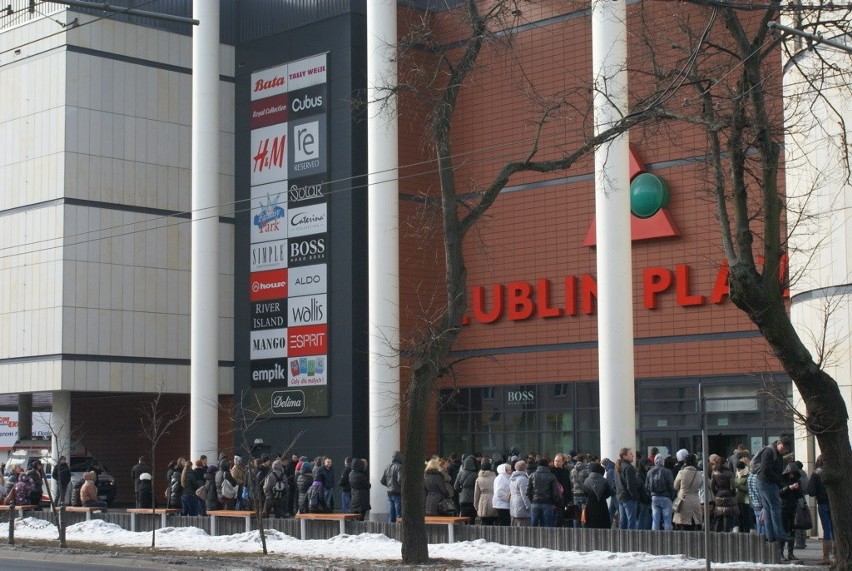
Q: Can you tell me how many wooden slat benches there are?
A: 6